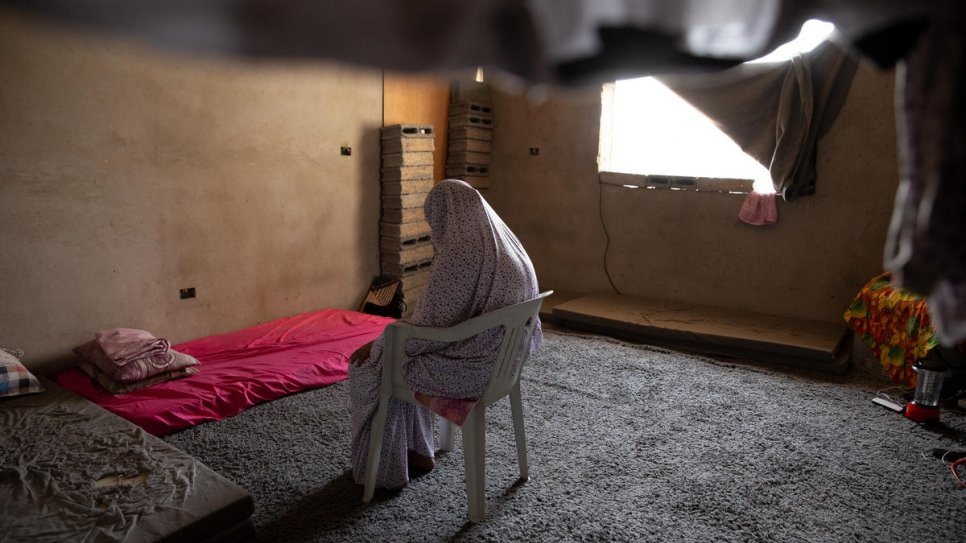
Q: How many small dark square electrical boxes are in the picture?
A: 3